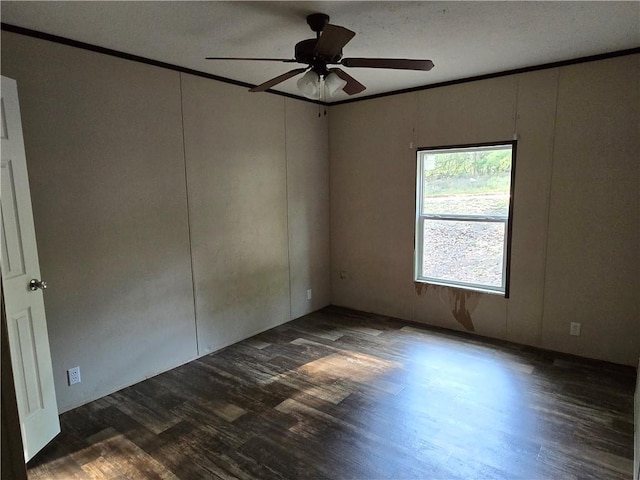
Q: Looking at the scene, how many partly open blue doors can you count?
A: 0